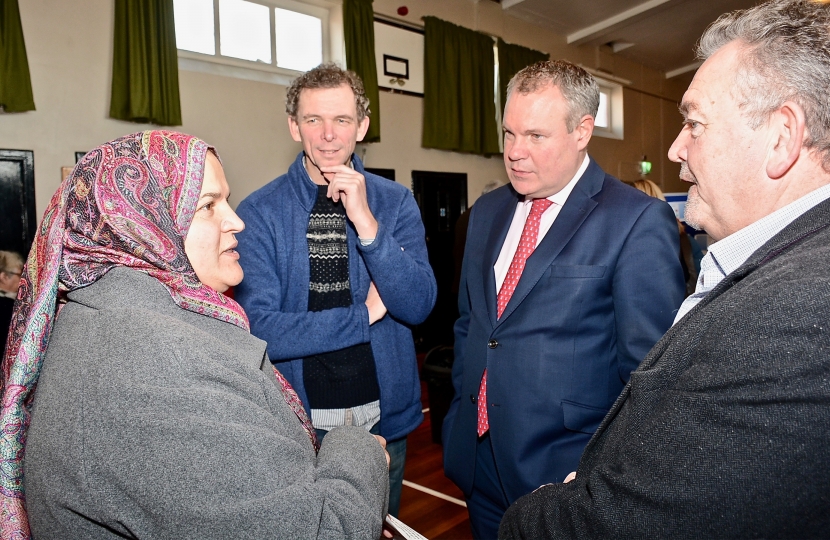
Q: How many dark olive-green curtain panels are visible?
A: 5